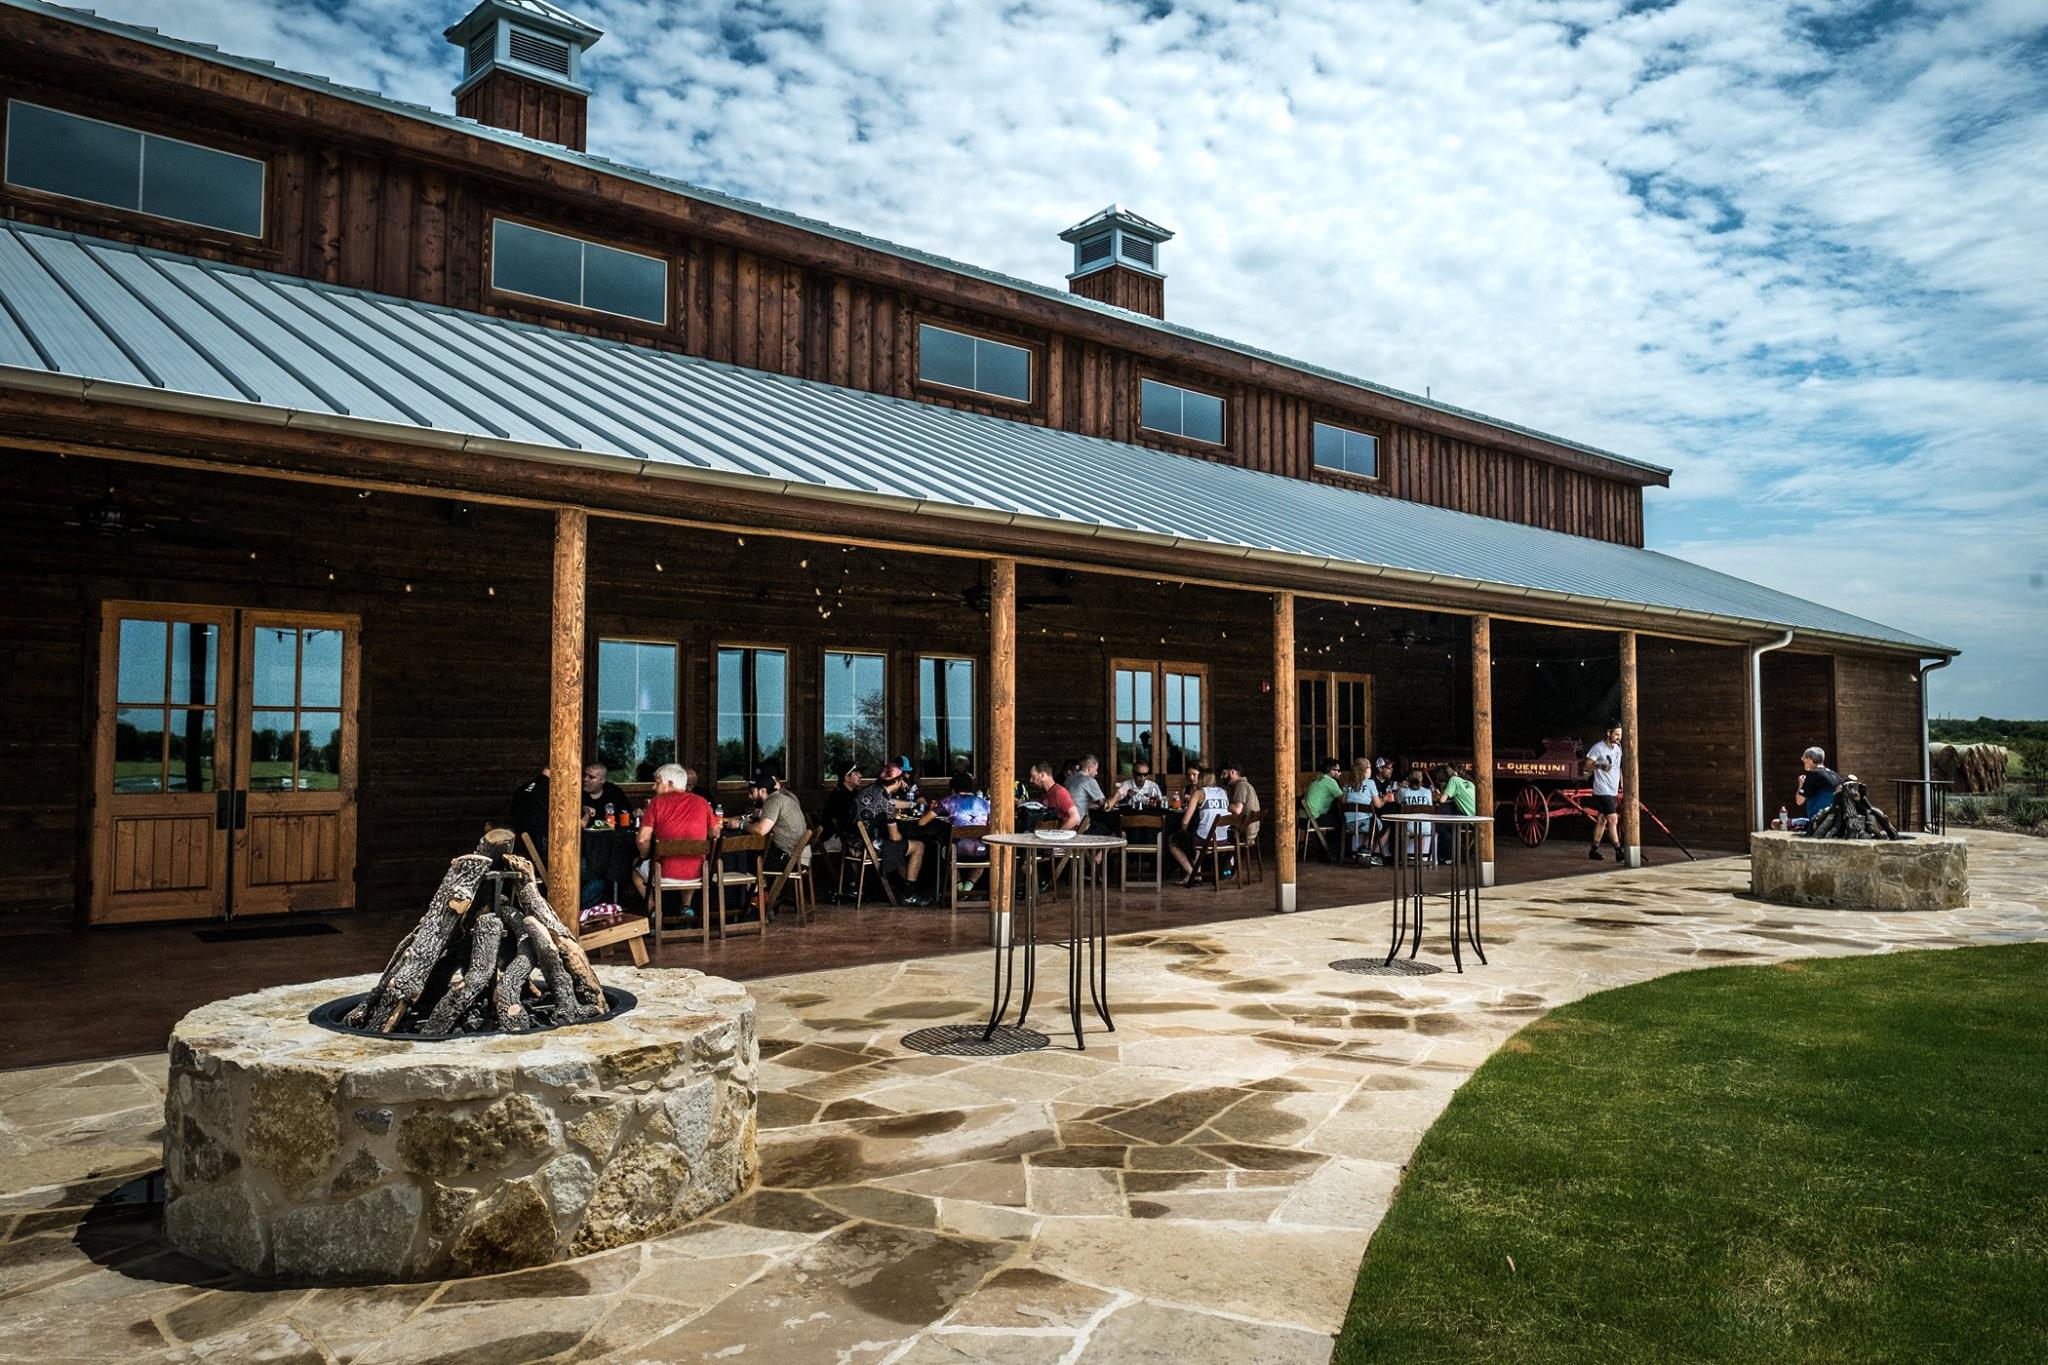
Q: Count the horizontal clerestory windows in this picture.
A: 5